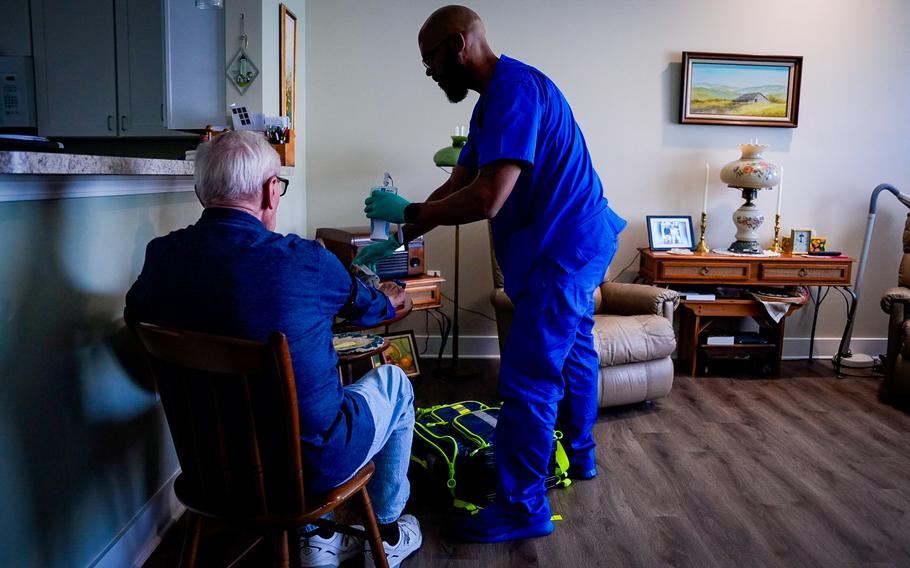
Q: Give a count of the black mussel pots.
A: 0